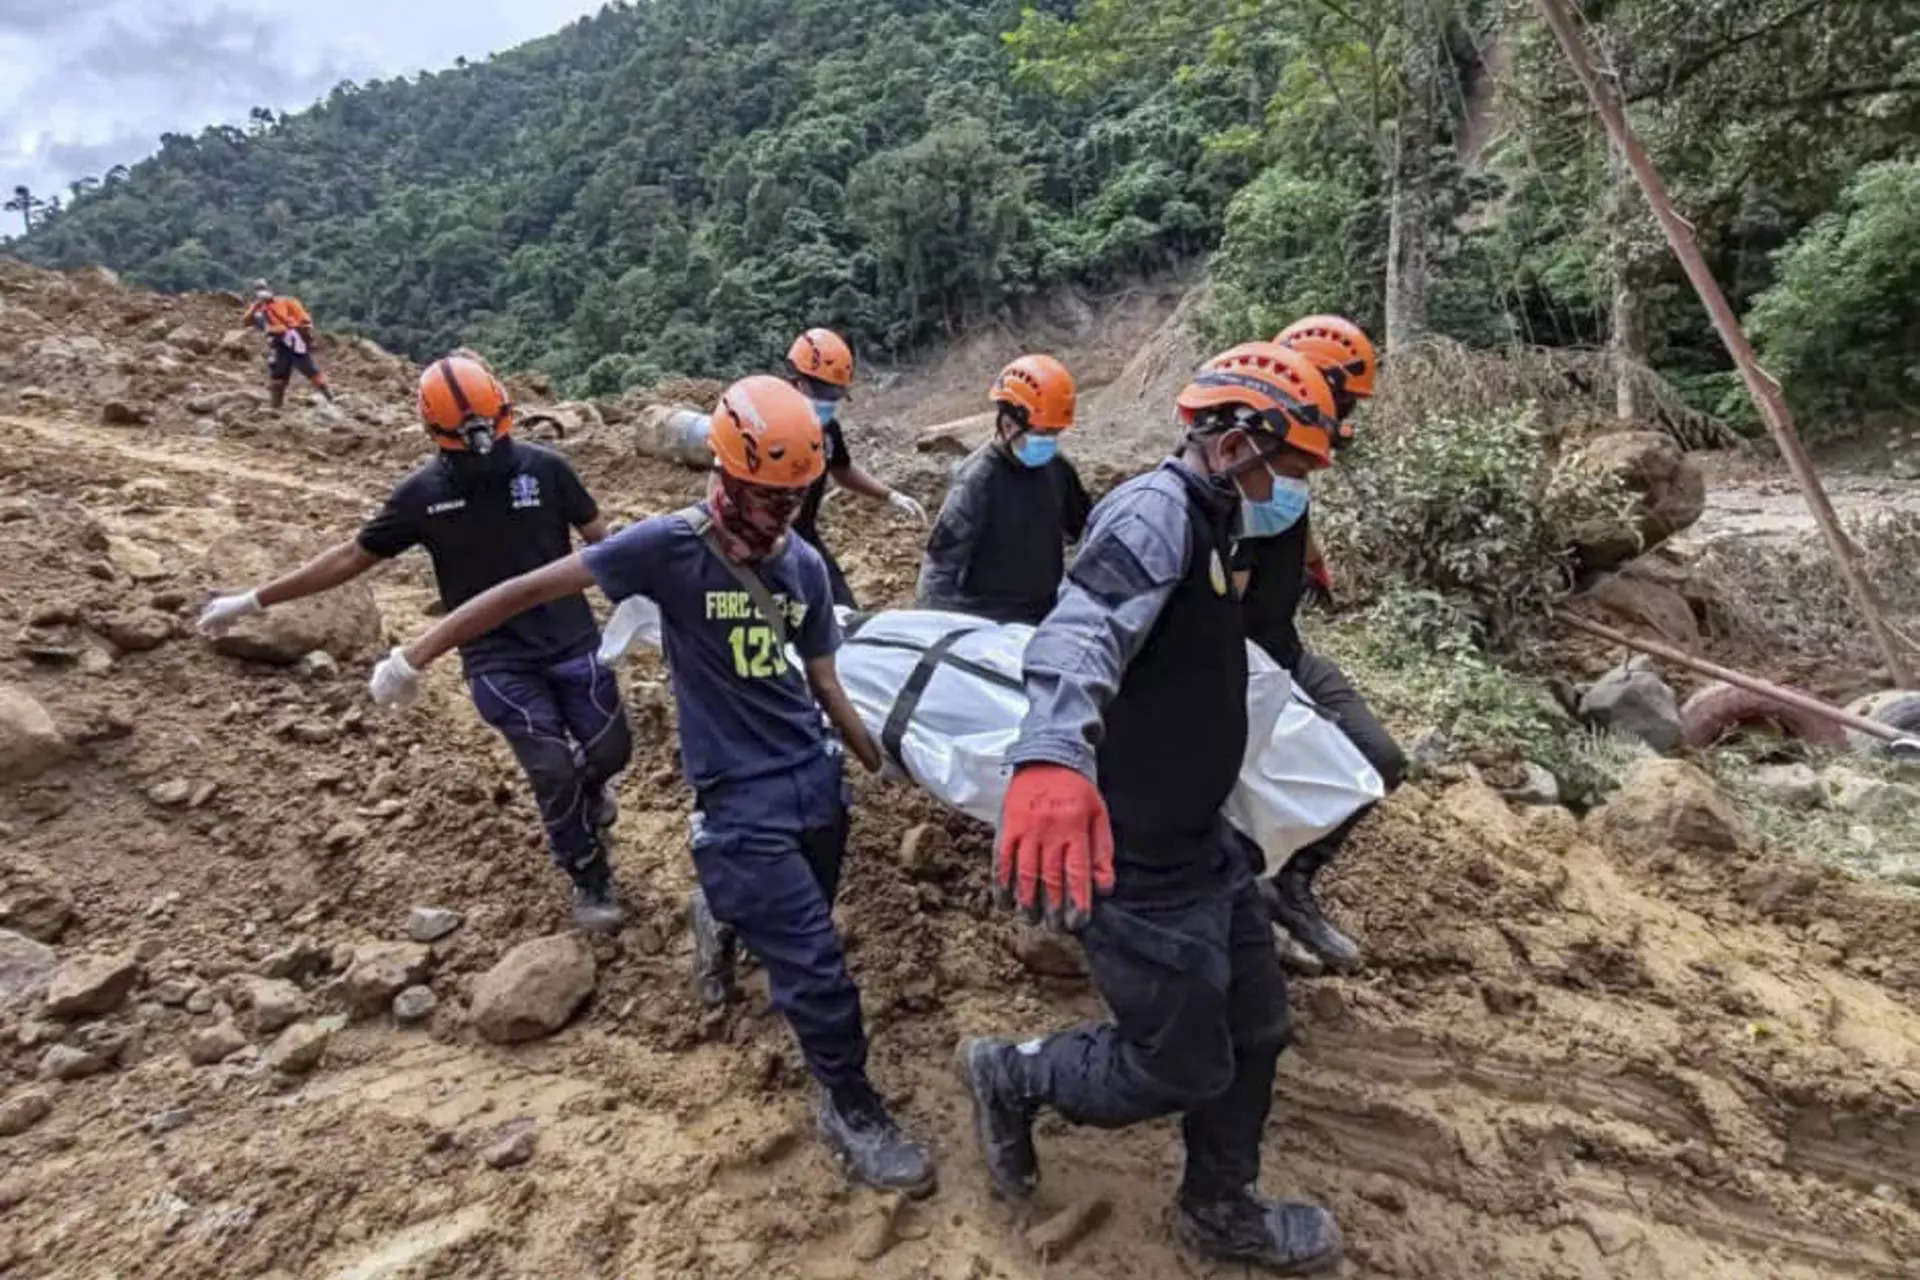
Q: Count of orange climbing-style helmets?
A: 6